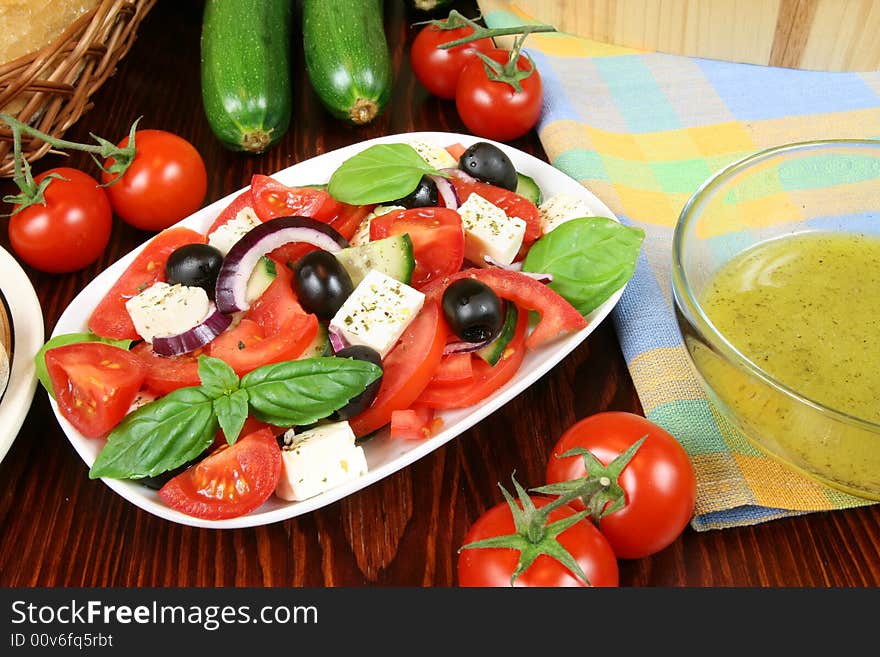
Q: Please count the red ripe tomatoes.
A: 6